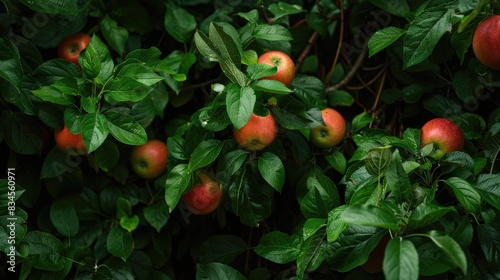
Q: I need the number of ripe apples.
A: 9